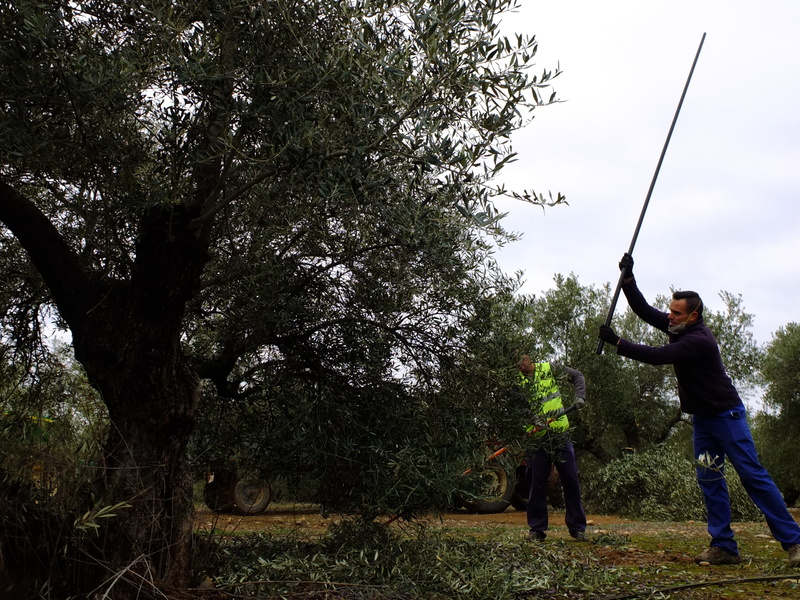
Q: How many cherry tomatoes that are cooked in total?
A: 0